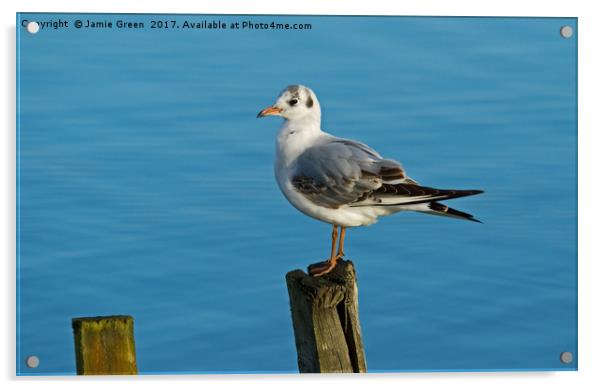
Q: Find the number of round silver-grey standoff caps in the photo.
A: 4